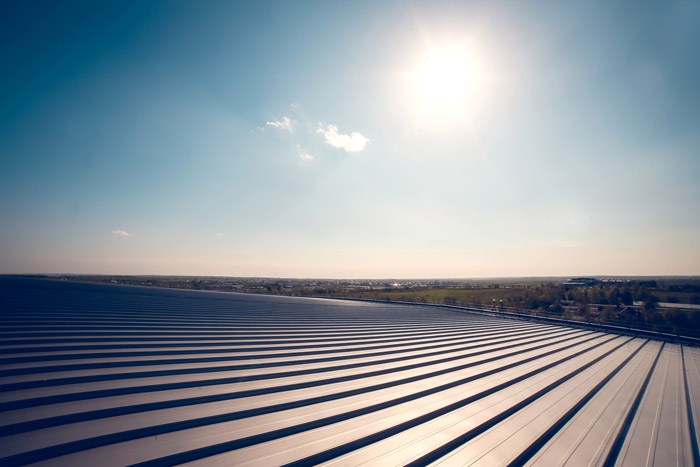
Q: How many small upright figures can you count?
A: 2